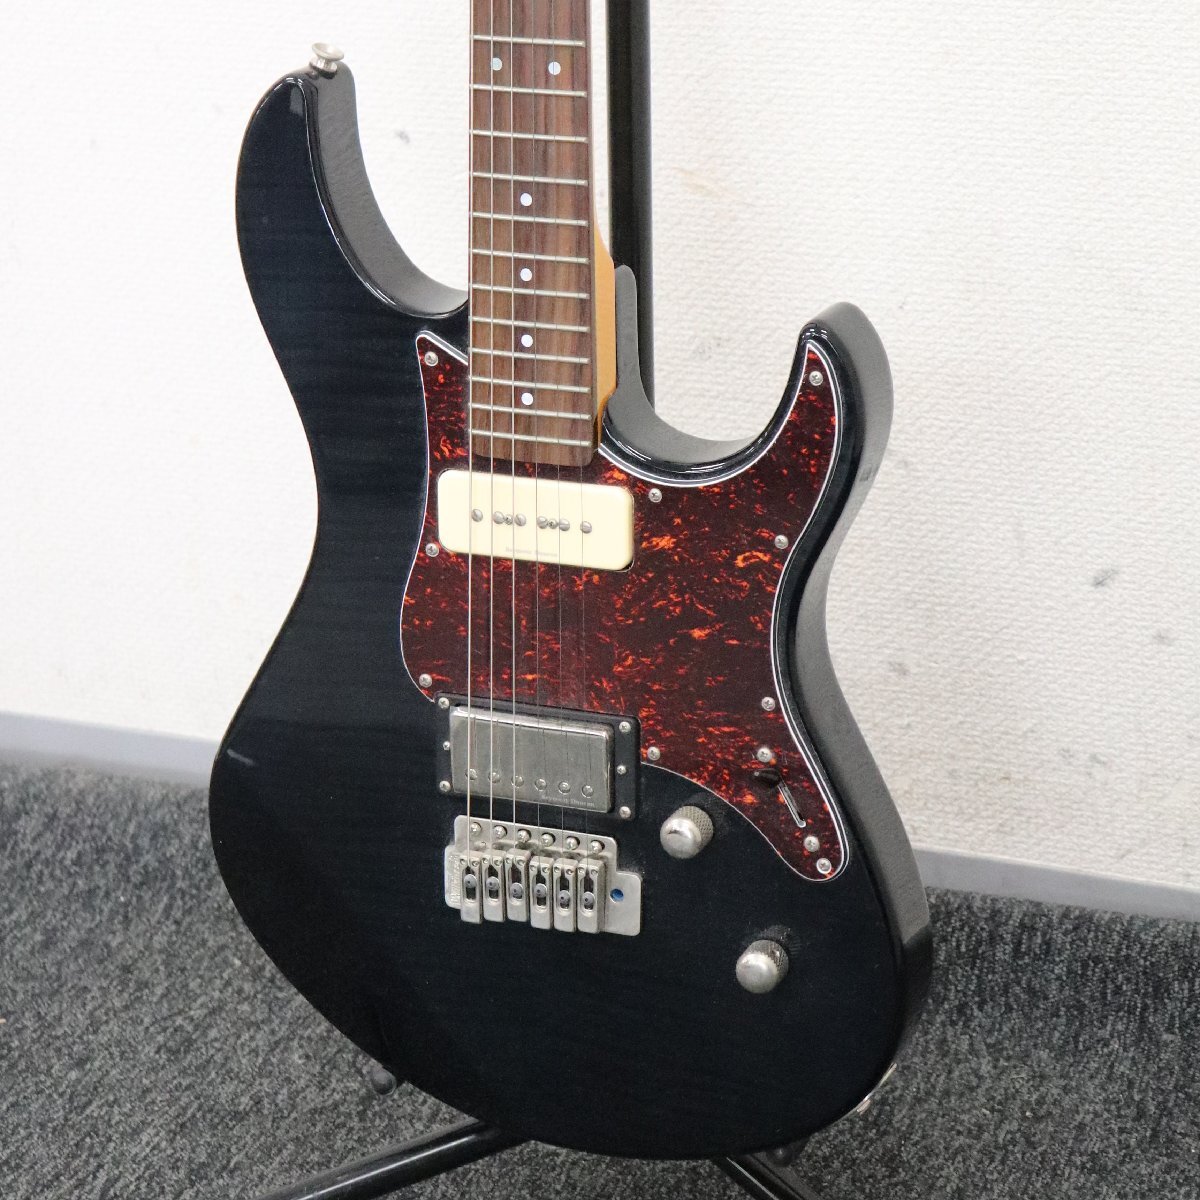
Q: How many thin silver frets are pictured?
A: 12